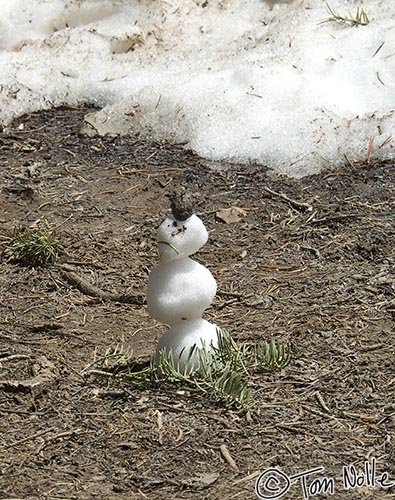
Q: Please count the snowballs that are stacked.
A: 3